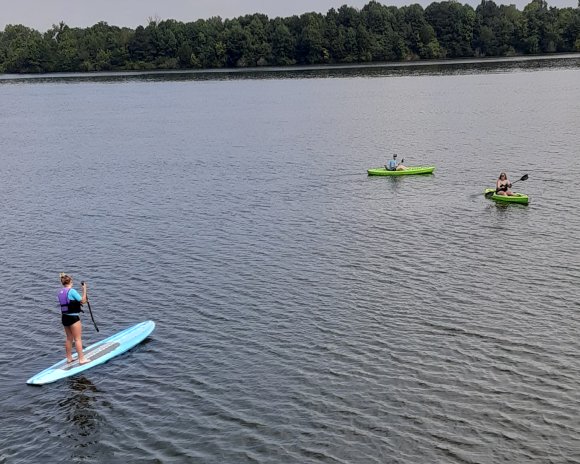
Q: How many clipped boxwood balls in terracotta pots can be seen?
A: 0